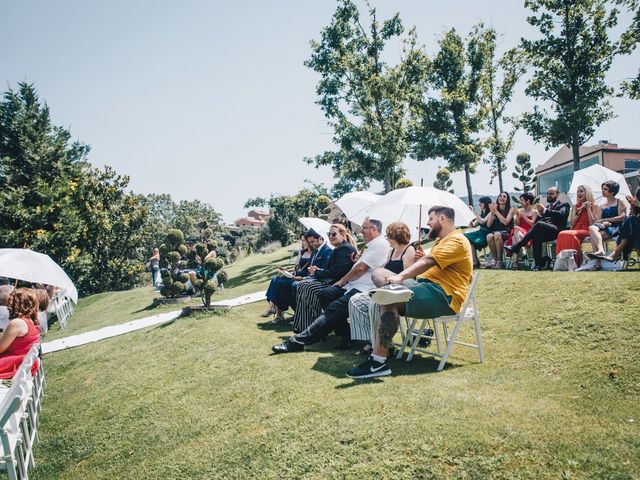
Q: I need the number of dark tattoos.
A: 1